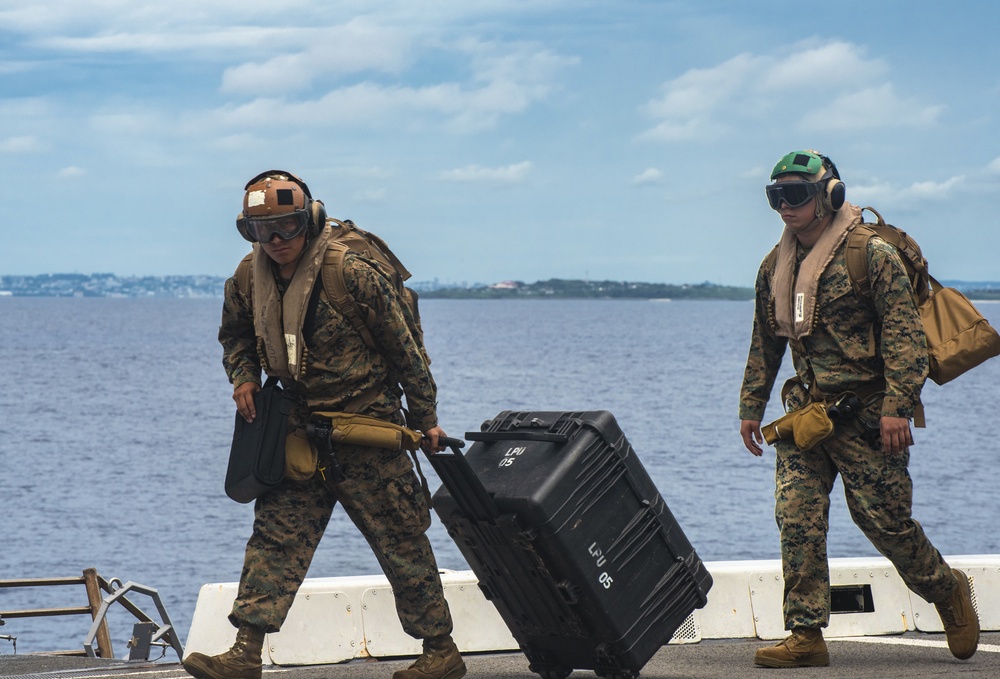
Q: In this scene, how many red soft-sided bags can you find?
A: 0